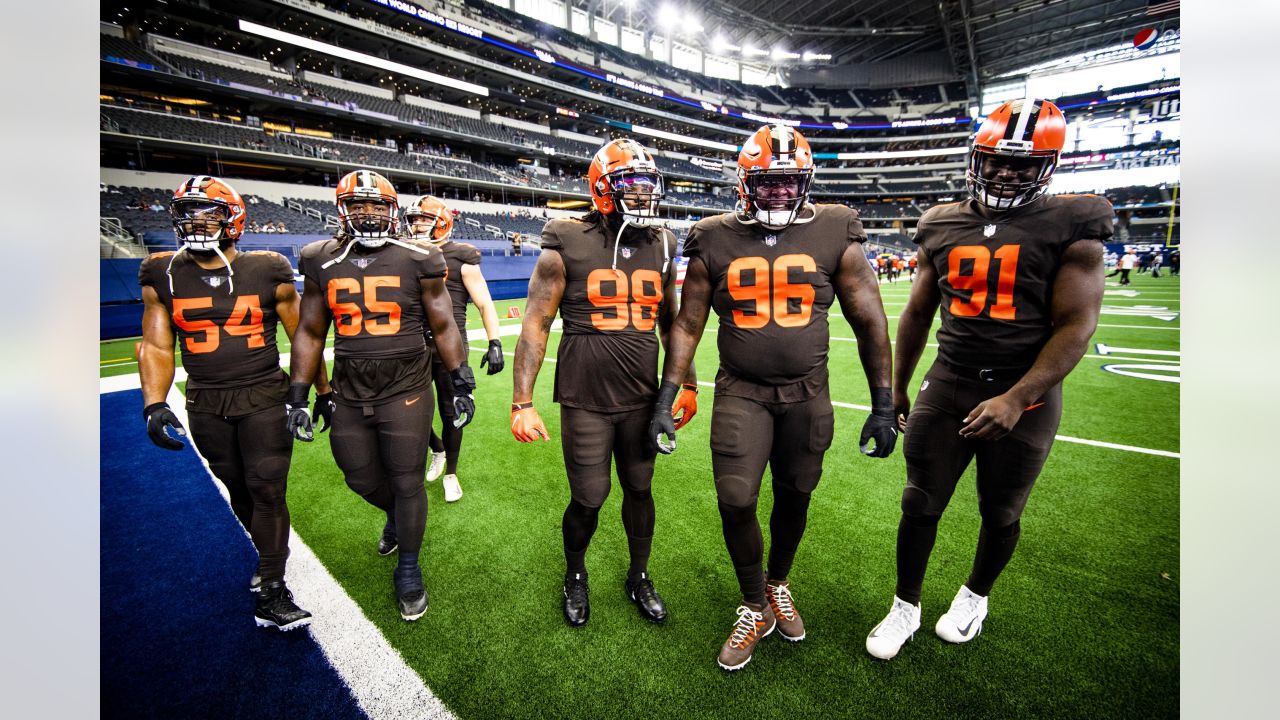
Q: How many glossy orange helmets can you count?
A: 6